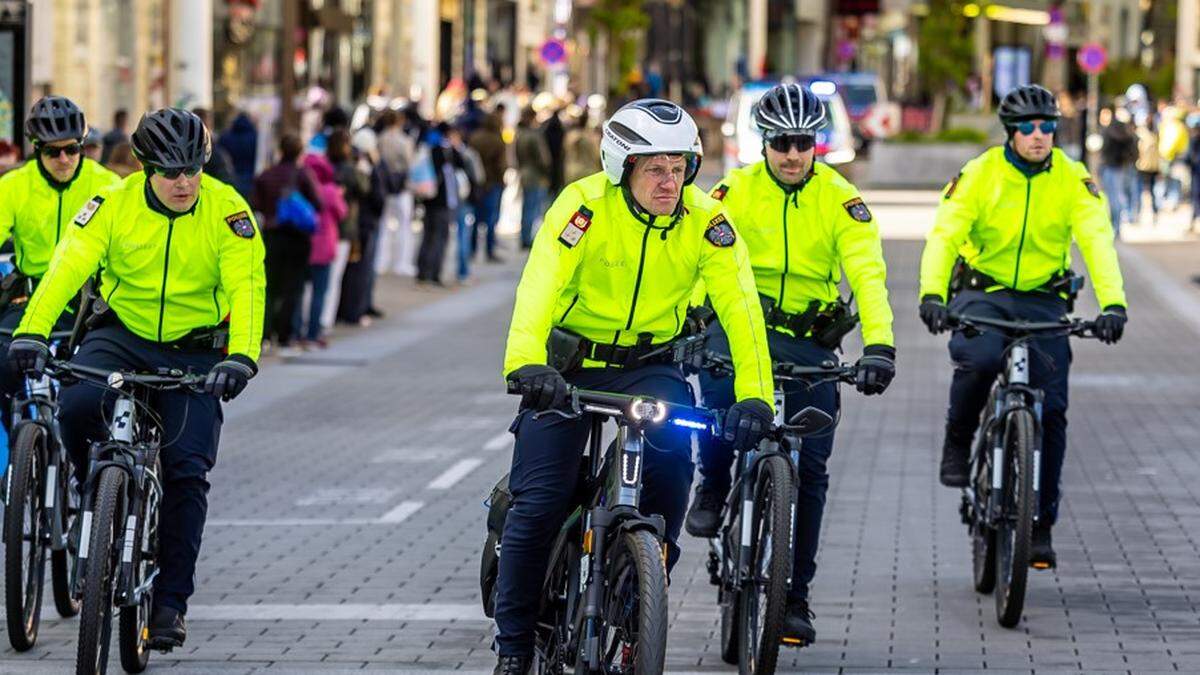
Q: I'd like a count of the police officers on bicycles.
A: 5